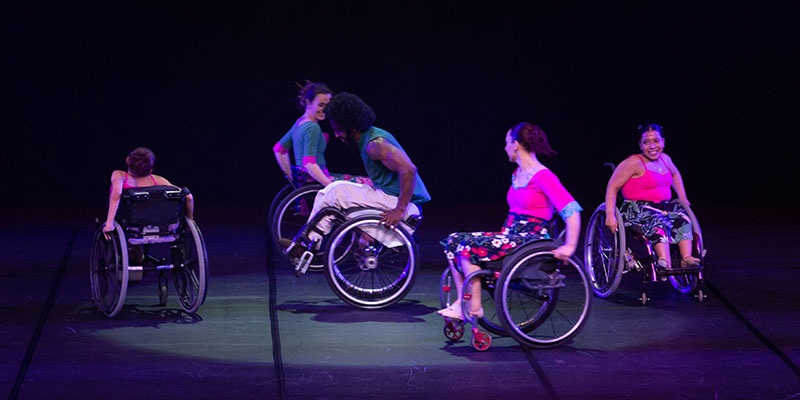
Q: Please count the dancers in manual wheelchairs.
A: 5